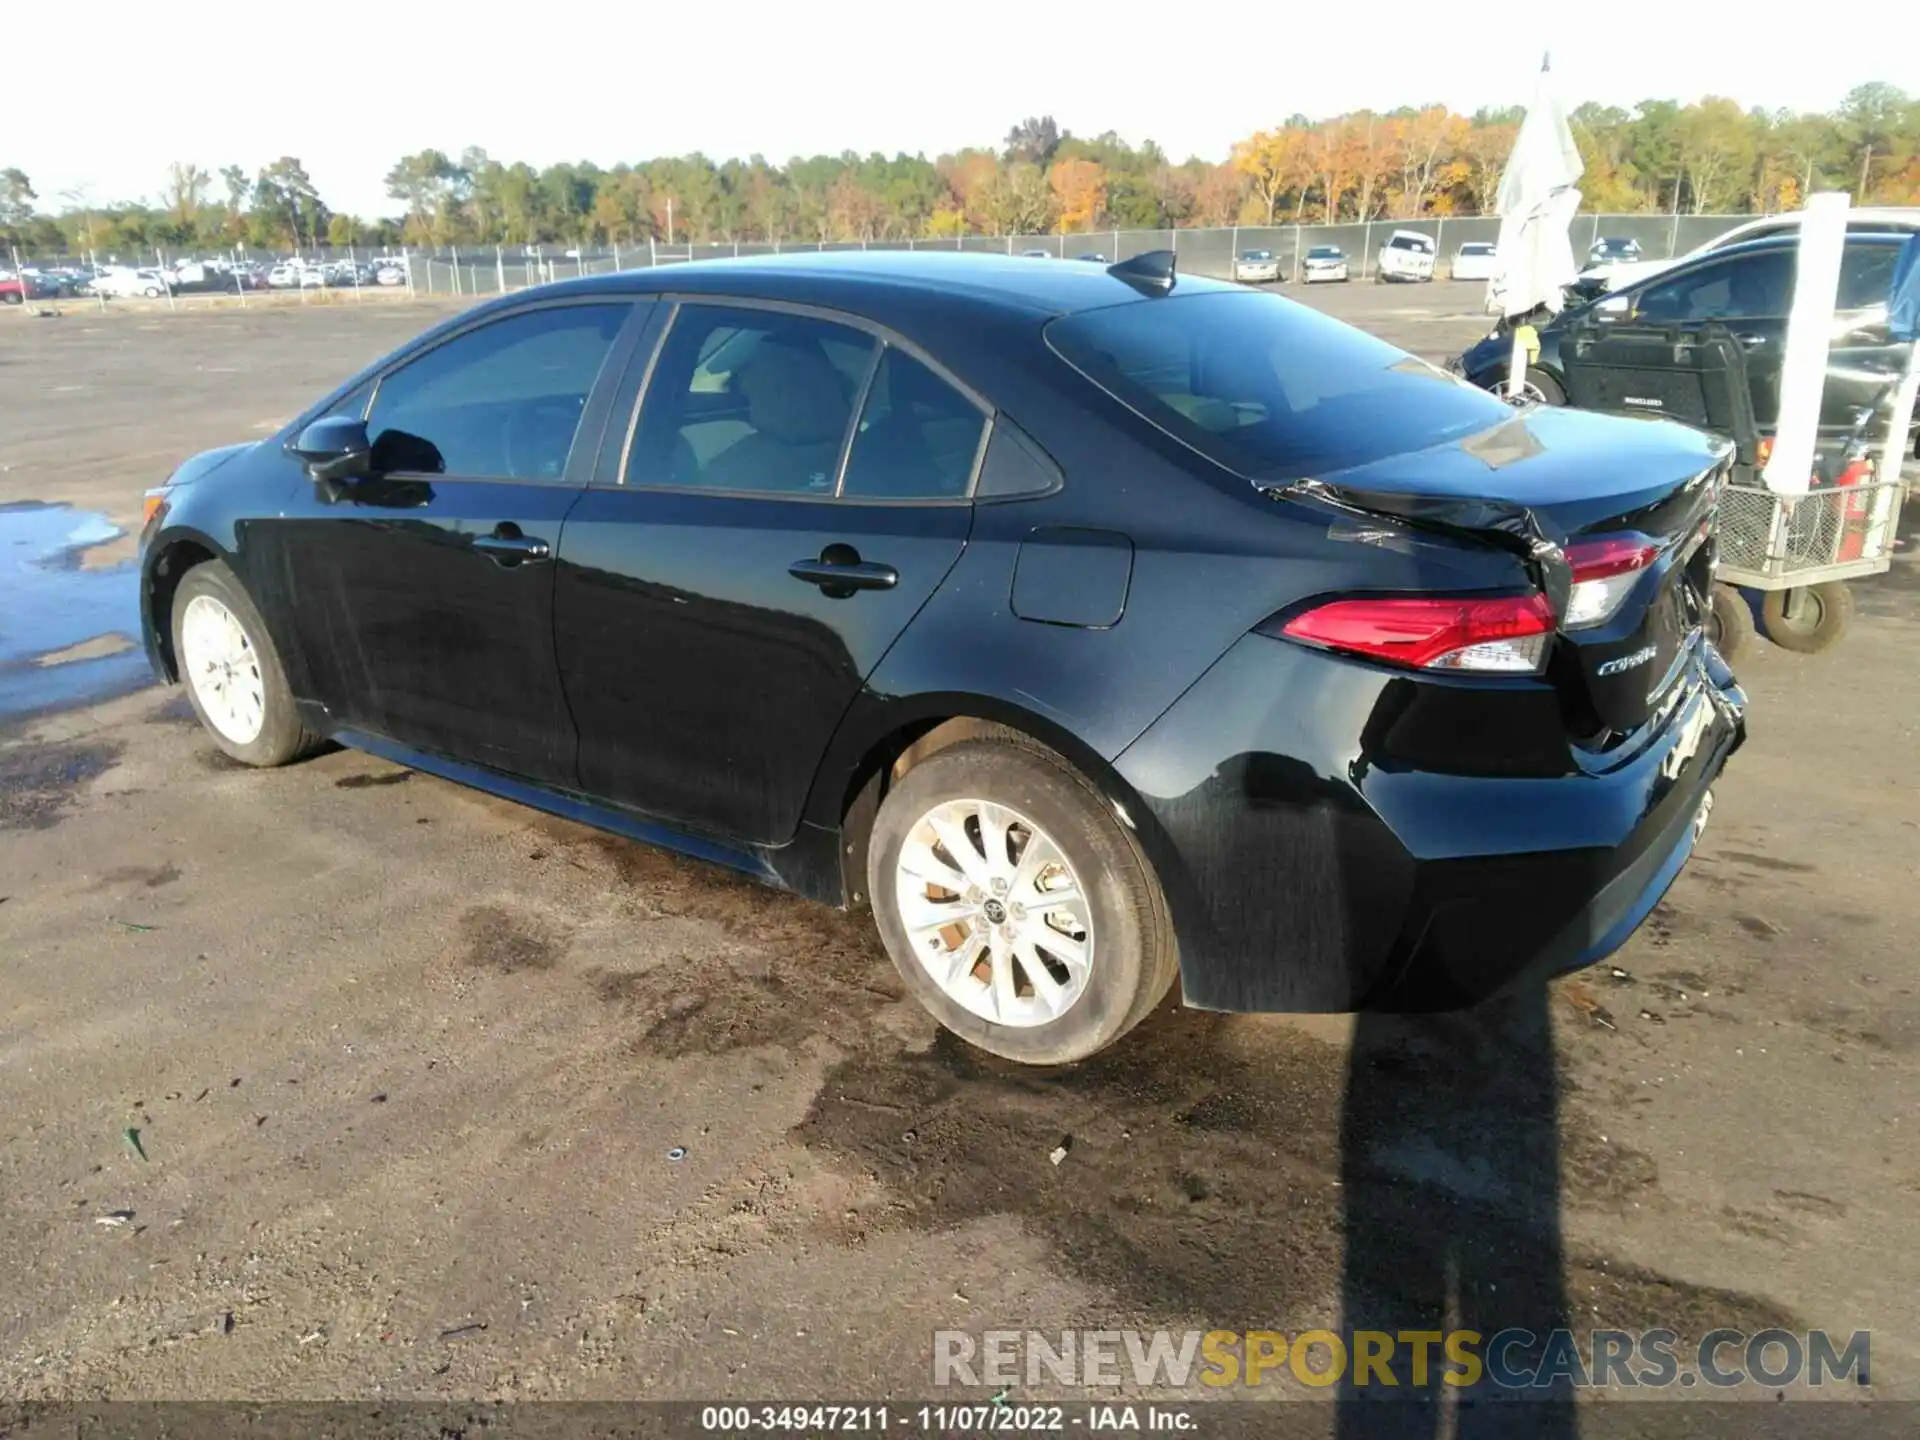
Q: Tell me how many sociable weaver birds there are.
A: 0